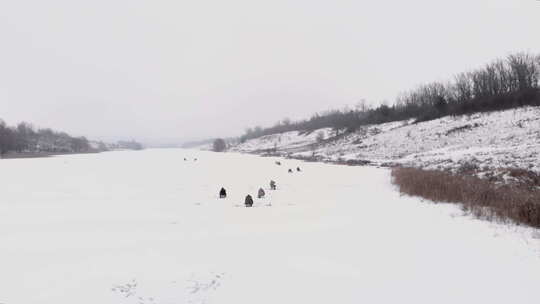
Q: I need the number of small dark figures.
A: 9